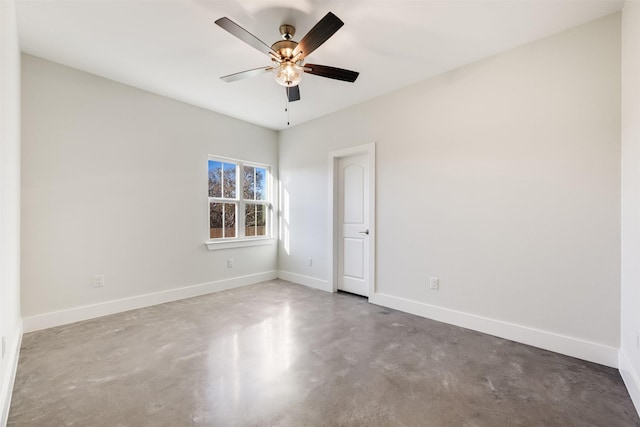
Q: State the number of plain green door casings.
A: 0